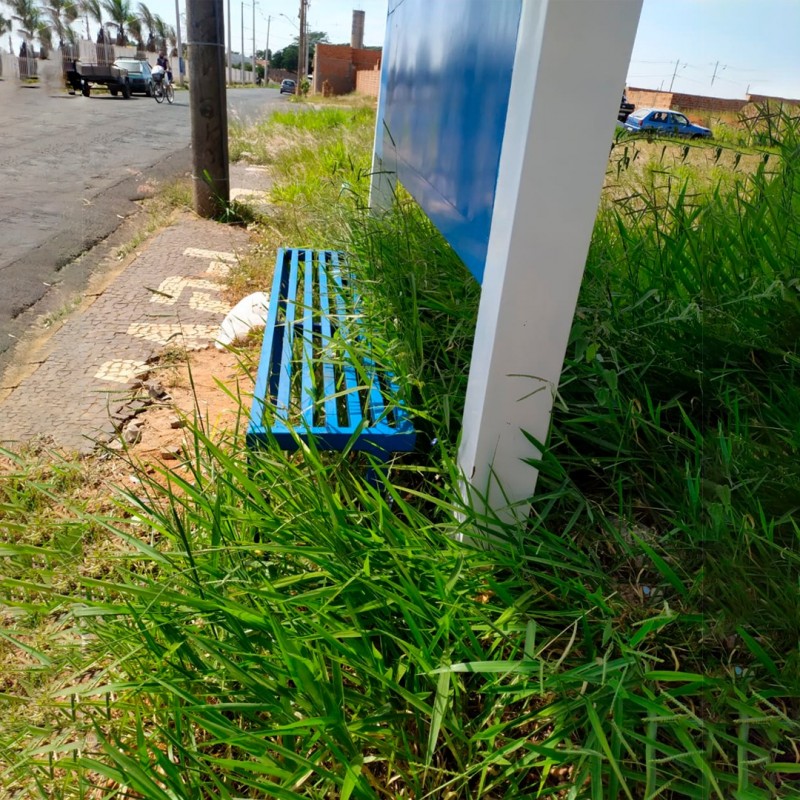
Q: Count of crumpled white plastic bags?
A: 1